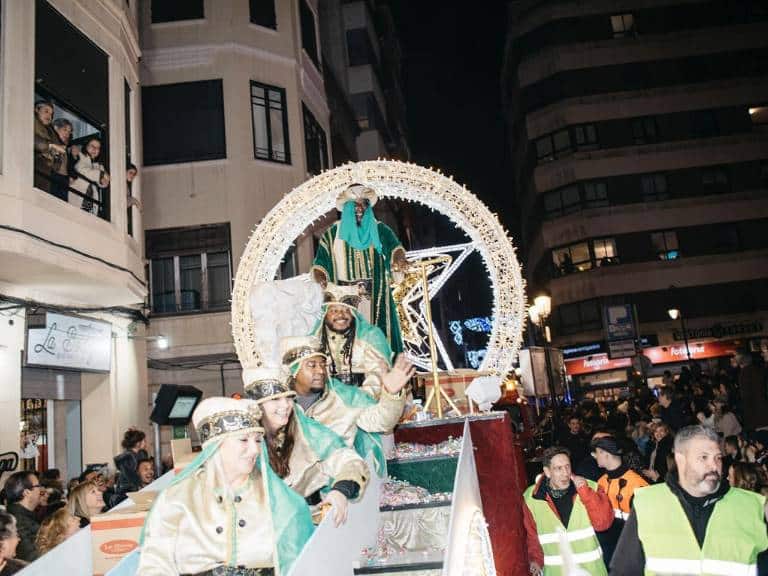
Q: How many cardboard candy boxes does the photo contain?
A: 3